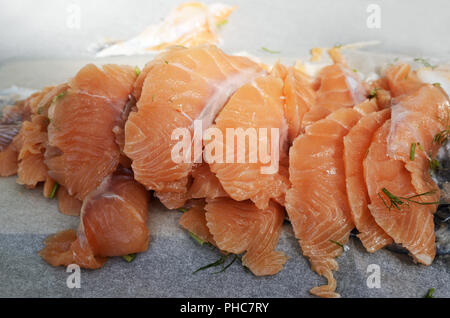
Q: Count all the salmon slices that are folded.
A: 1